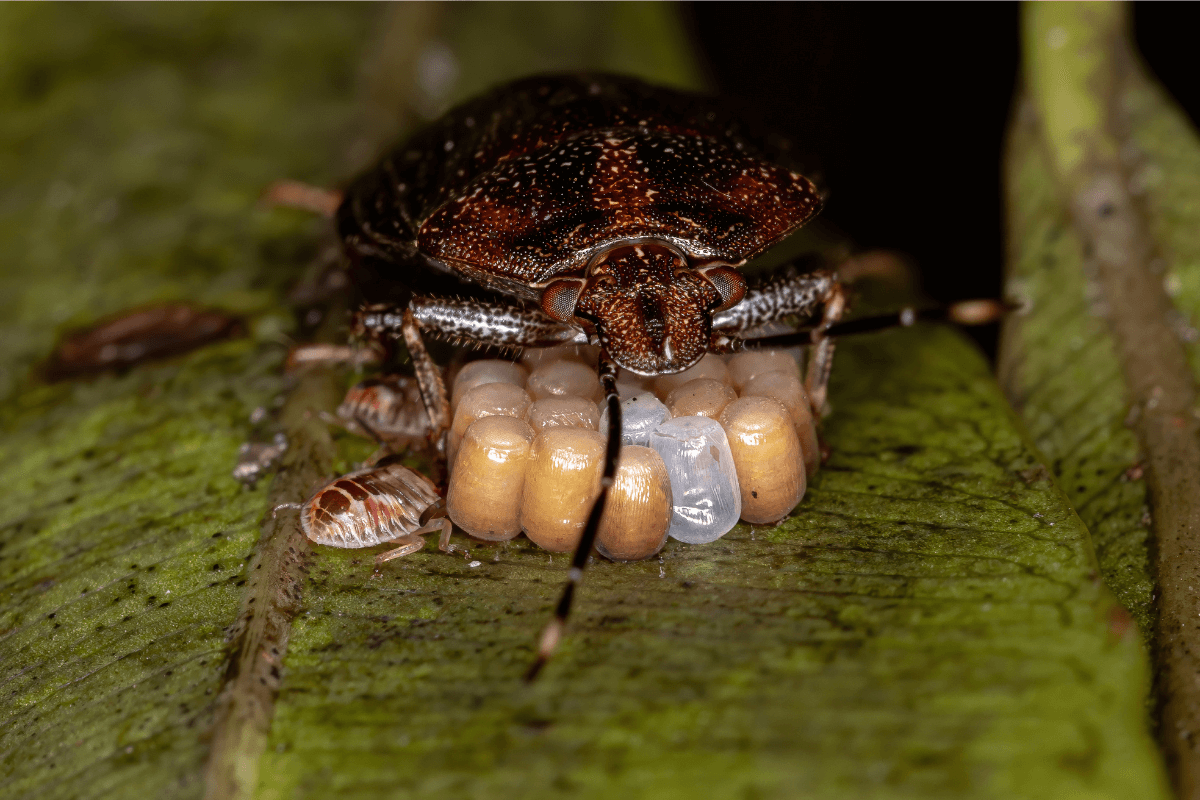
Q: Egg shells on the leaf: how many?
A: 2